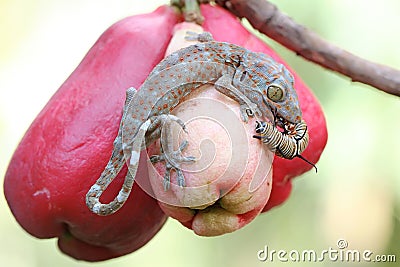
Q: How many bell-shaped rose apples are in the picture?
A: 3